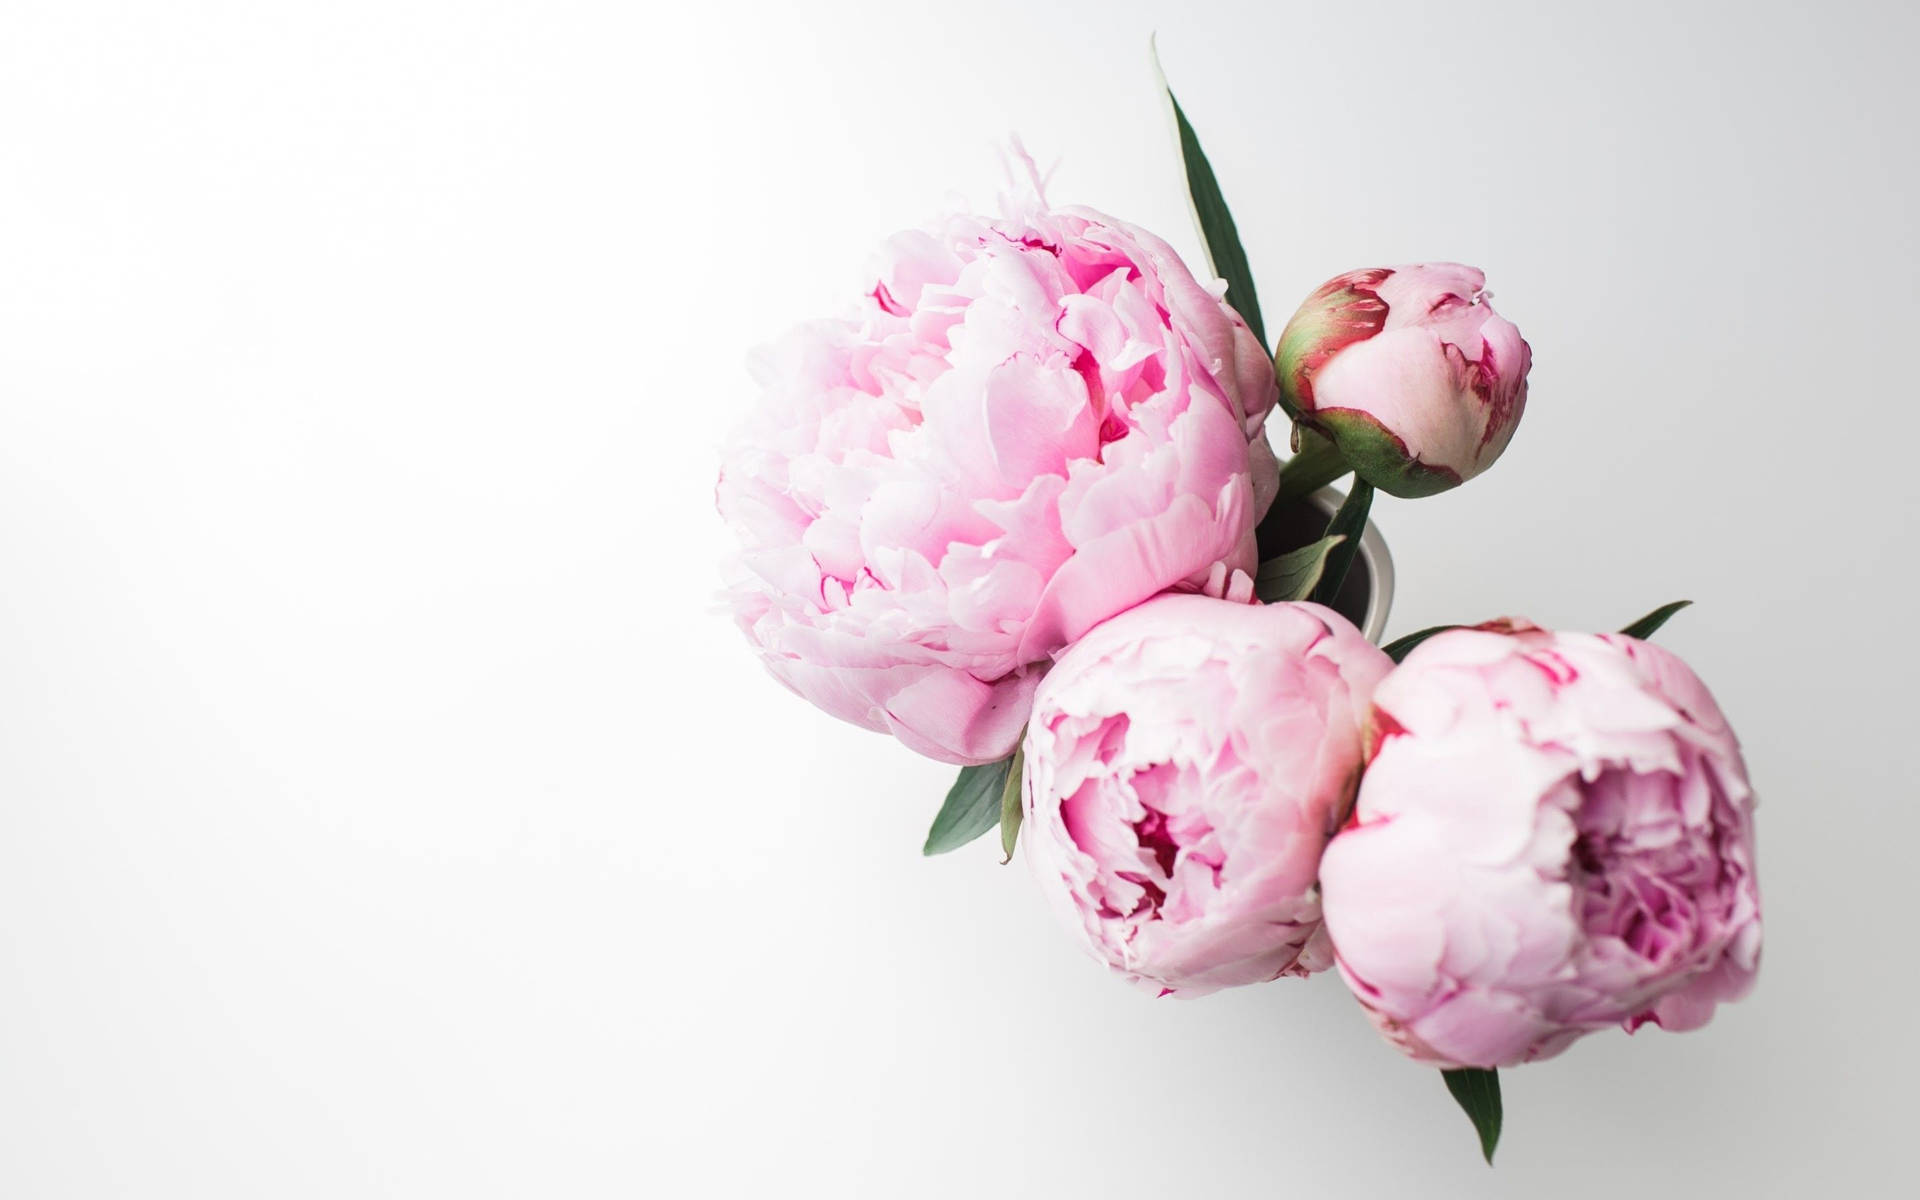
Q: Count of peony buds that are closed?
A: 1